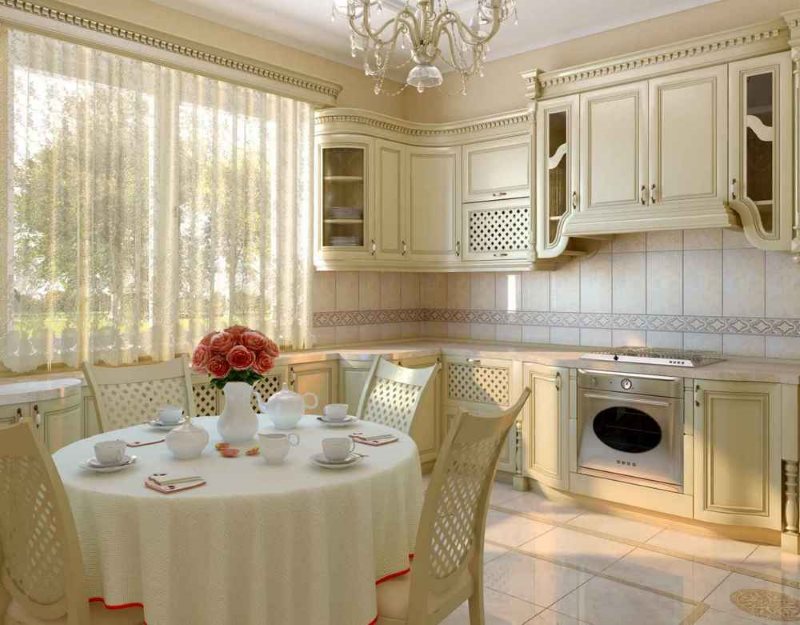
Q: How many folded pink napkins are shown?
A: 3